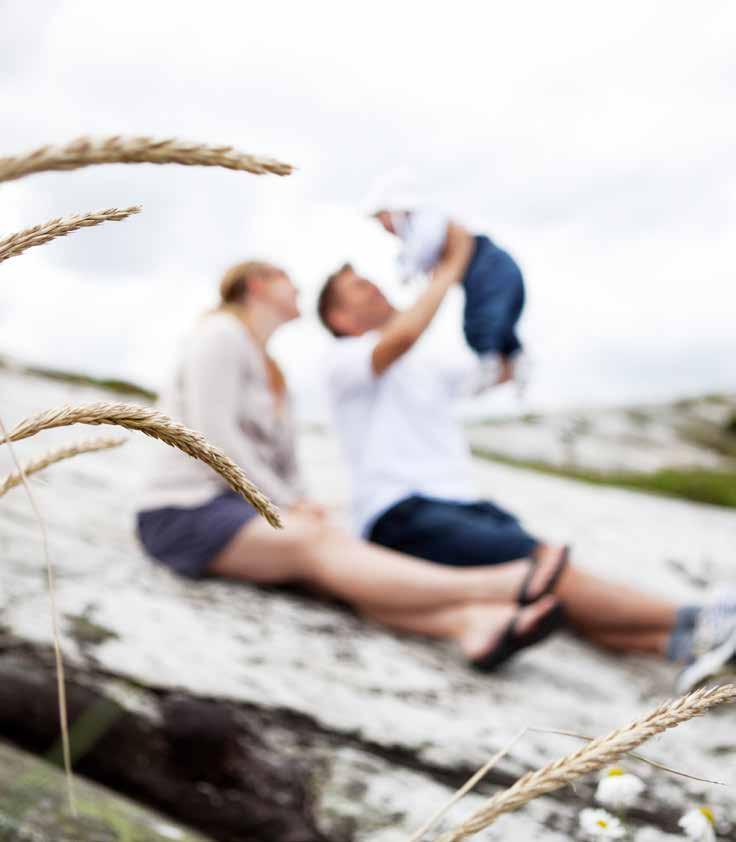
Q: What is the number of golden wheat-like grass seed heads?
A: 5